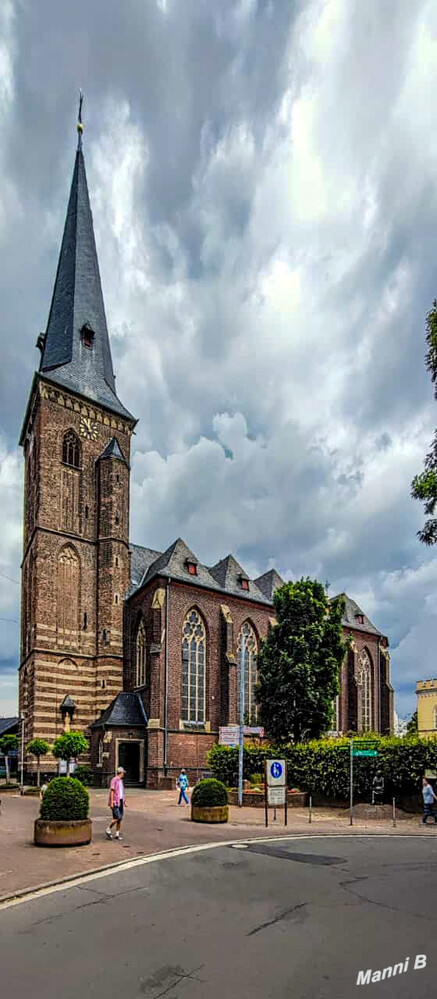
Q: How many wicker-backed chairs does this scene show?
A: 0